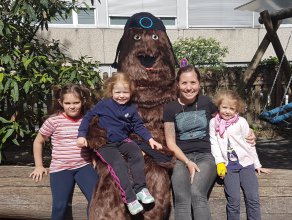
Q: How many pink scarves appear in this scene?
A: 1